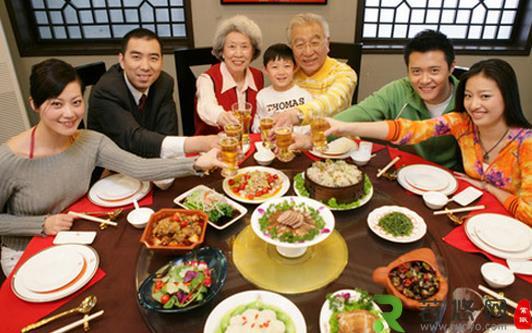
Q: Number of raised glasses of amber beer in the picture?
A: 6